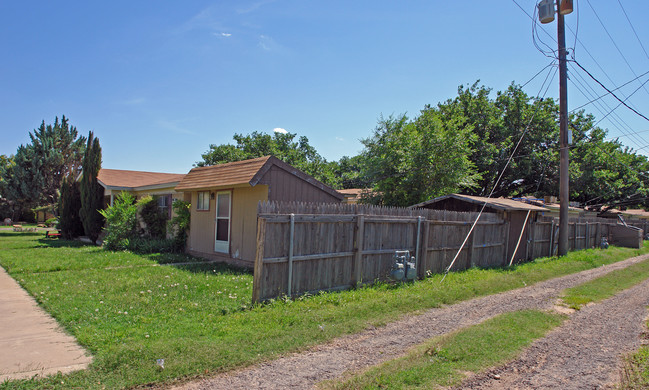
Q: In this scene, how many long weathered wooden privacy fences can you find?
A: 1